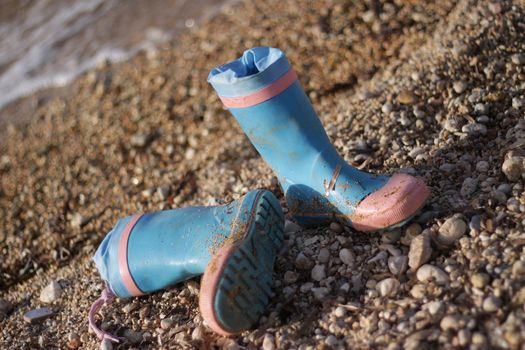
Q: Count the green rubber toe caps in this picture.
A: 0